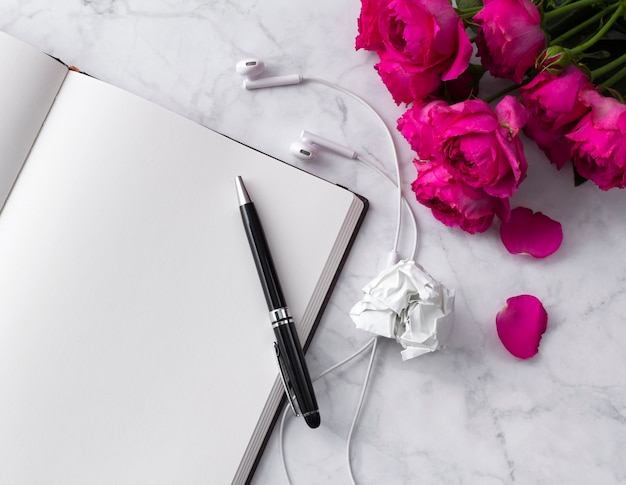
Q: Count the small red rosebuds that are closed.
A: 1